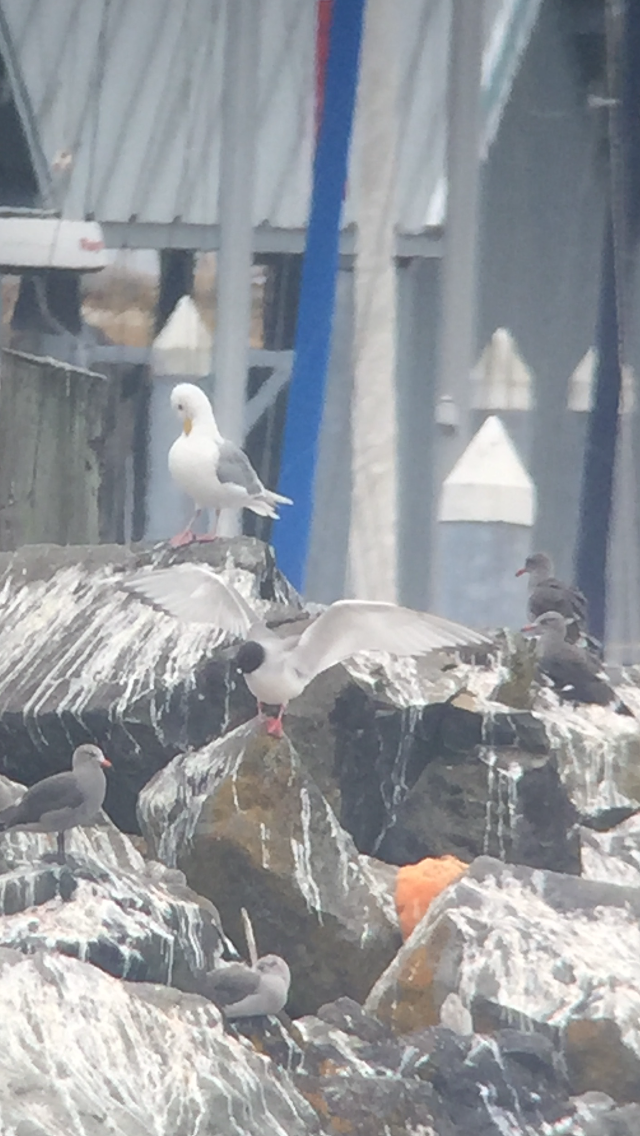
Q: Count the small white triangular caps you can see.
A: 4